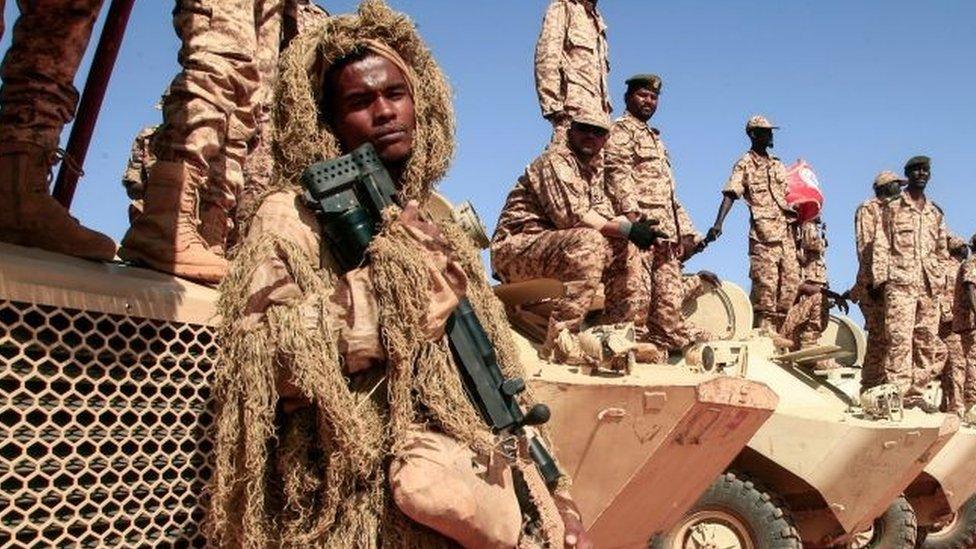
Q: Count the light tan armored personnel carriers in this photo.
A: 3